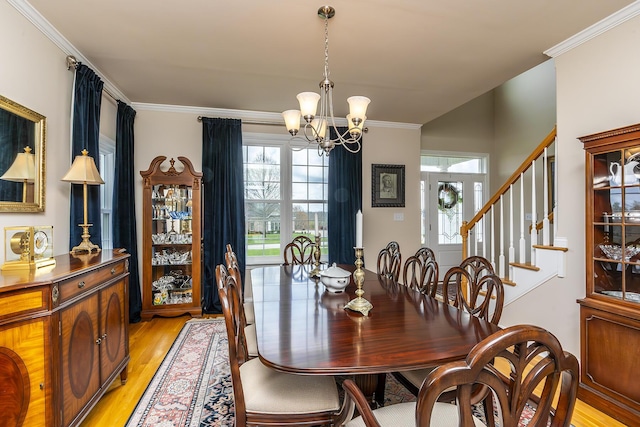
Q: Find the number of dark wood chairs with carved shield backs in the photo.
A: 8